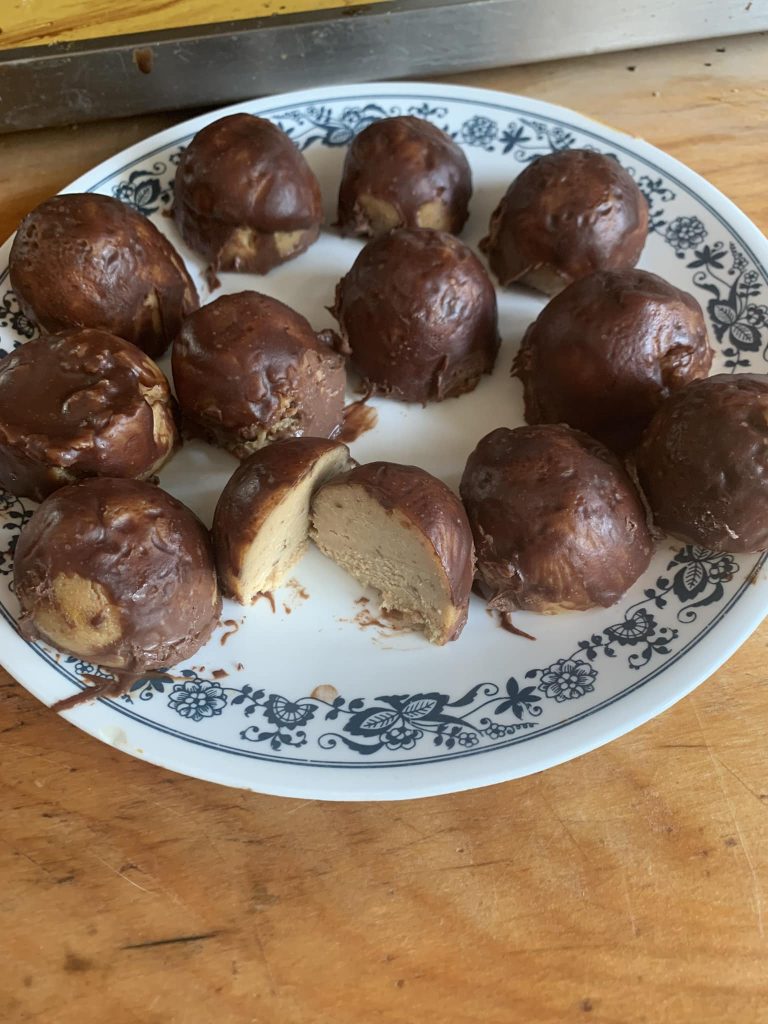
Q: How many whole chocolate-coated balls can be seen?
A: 11